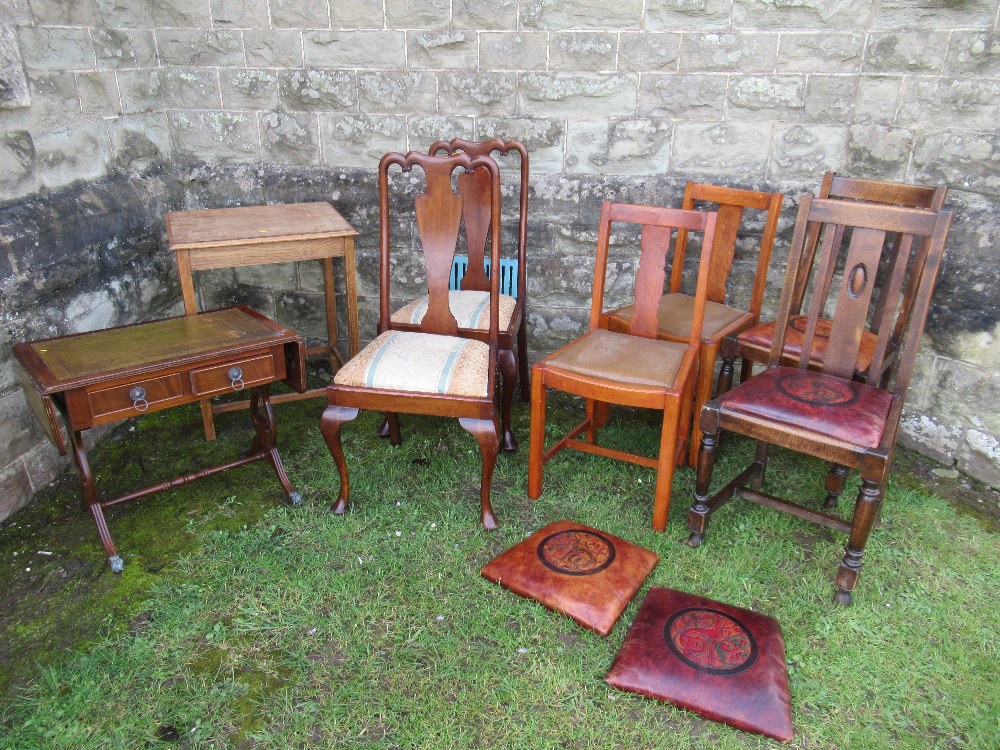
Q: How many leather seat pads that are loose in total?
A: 2